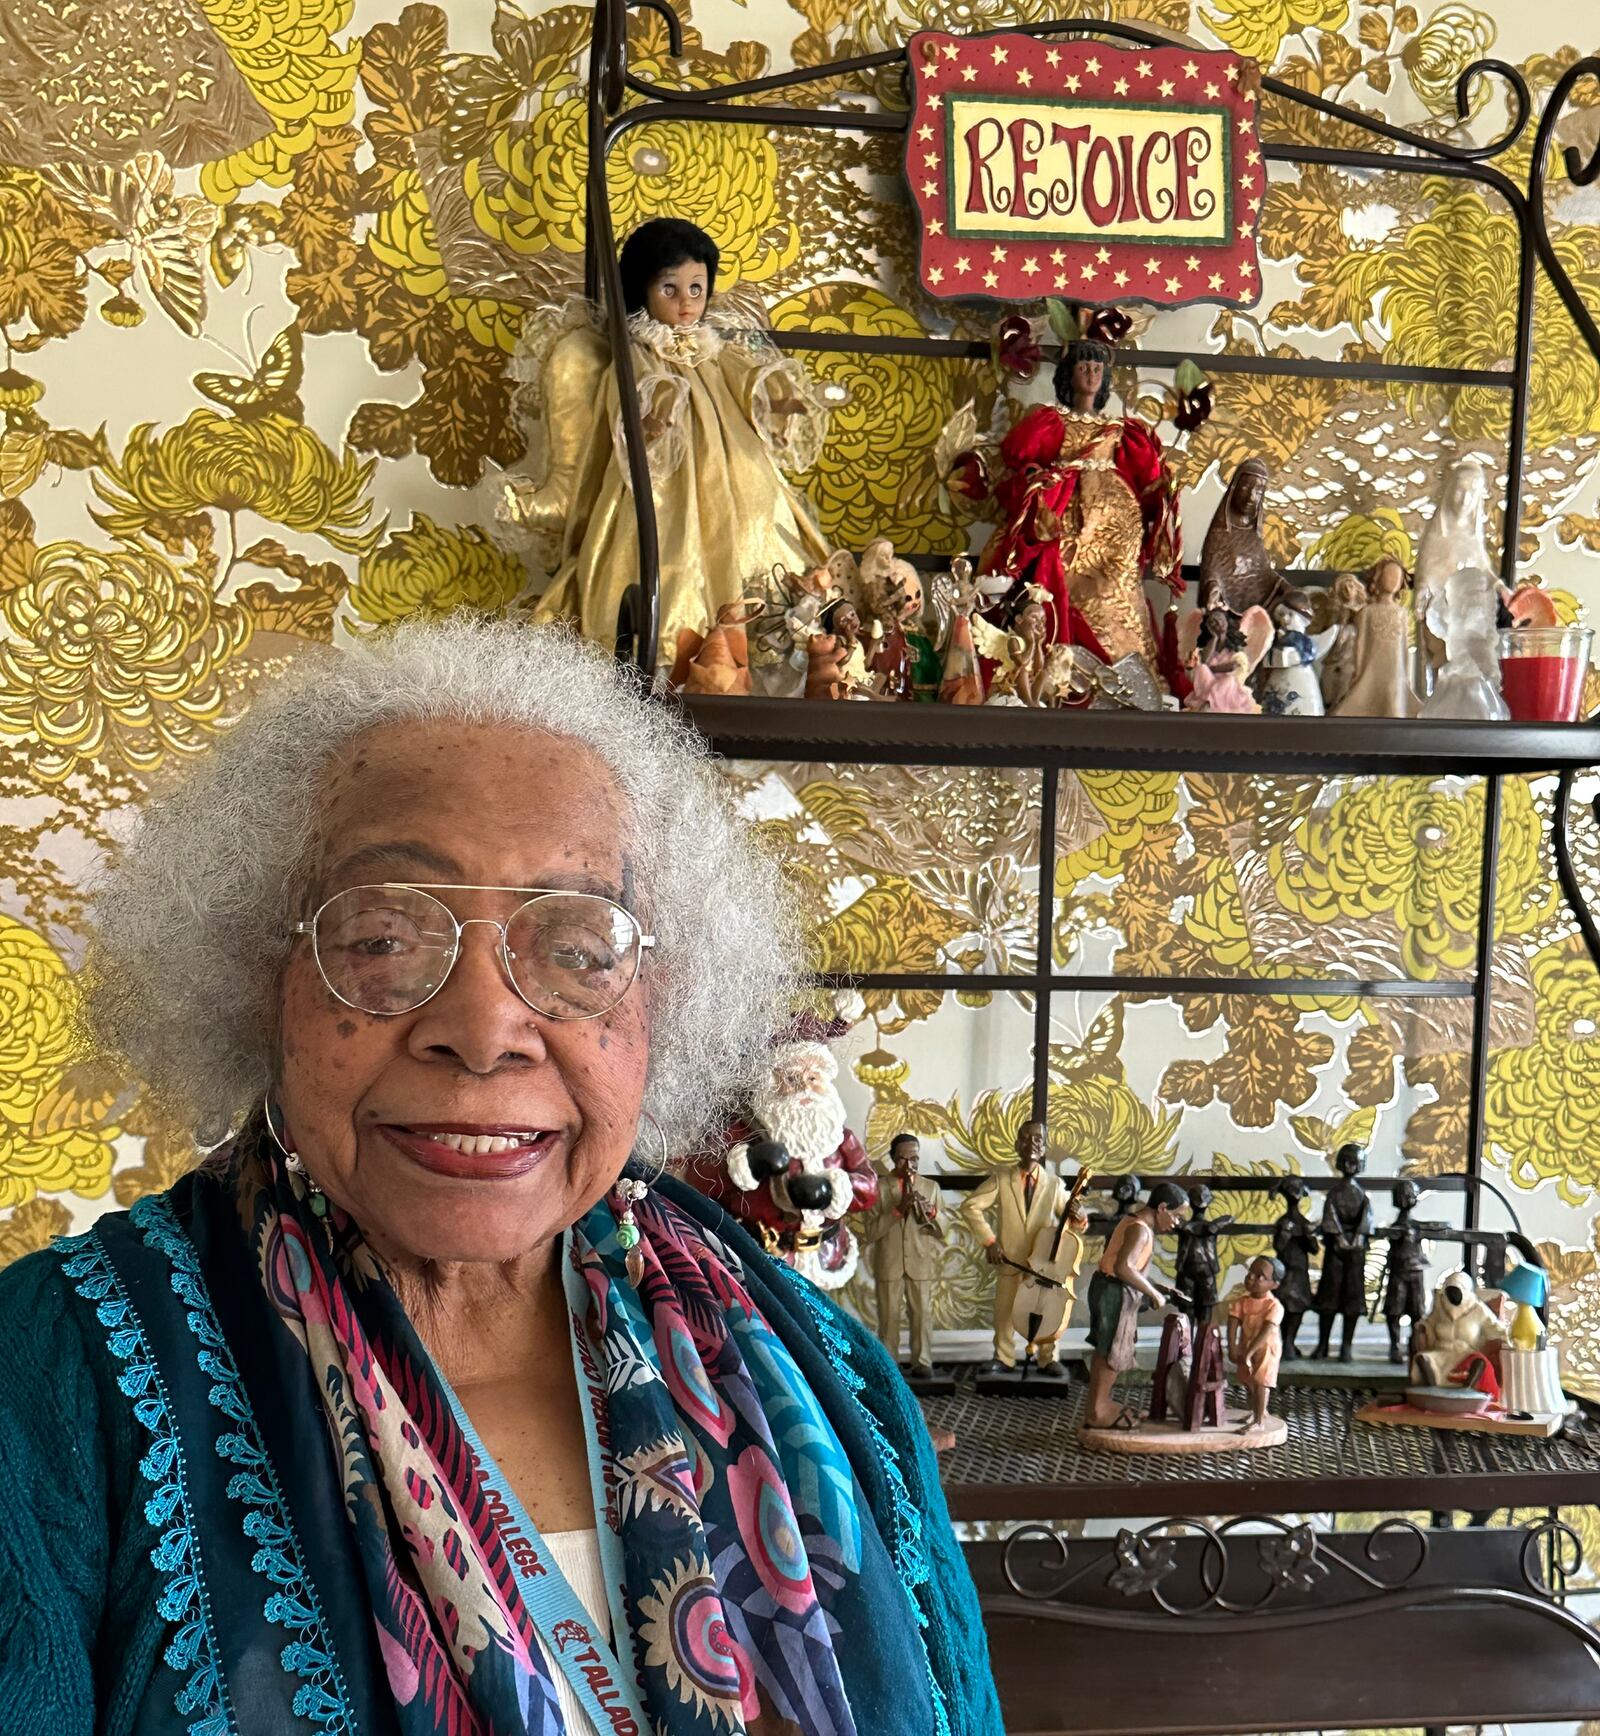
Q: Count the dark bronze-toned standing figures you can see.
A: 5